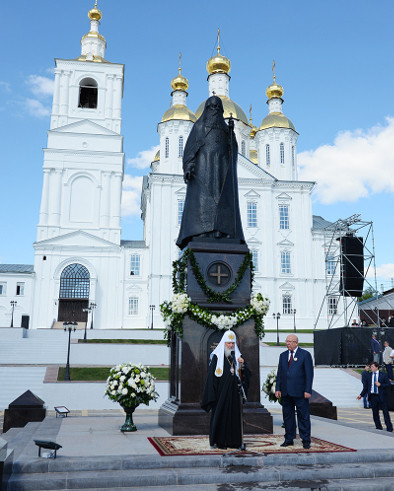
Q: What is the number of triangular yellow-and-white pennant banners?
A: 0